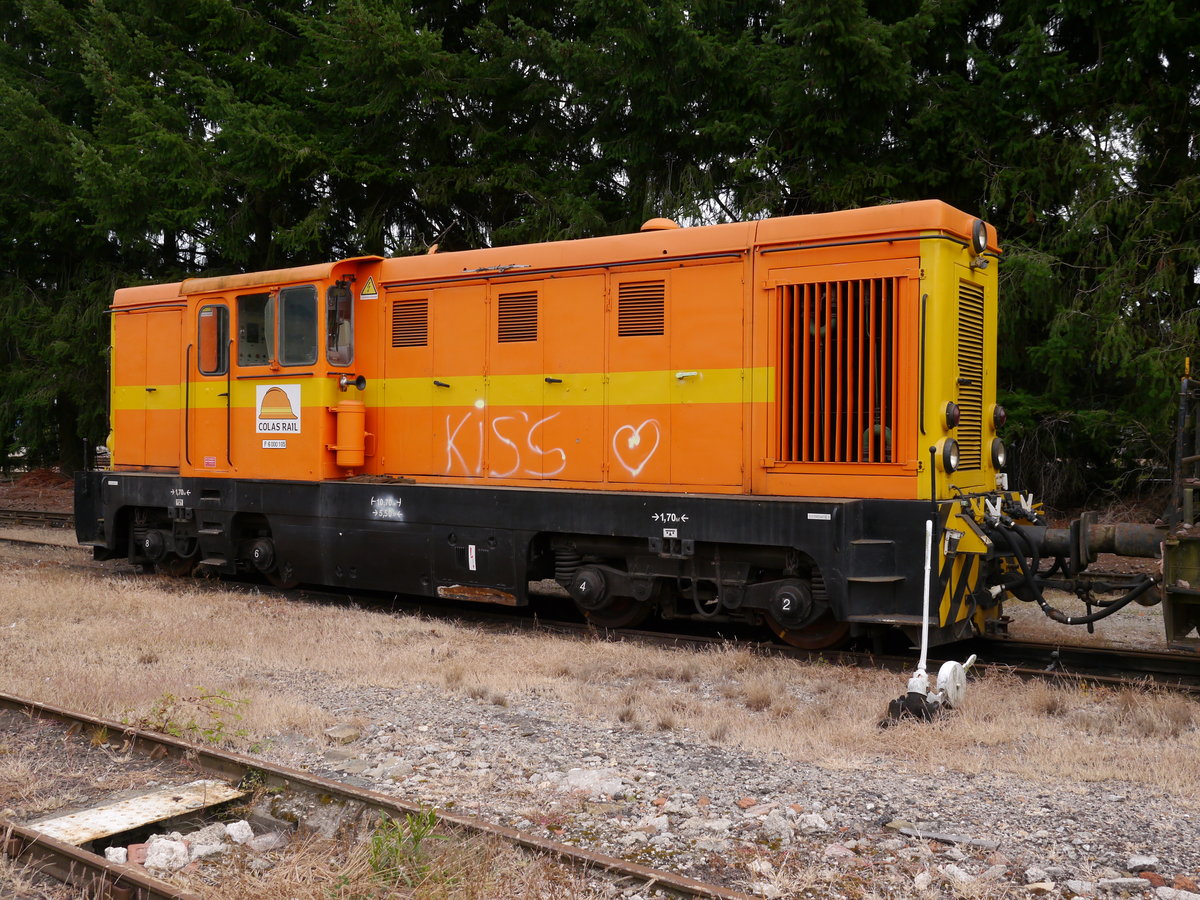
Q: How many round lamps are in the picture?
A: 5